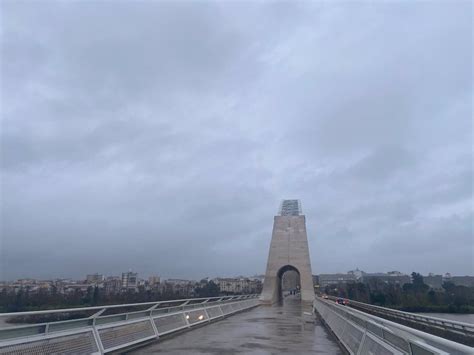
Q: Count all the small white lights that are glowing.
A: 2